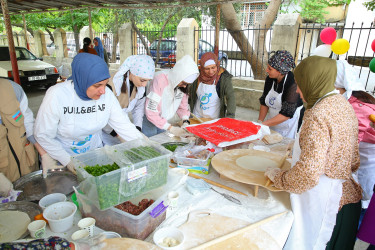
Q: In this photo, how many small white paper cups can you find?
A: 4